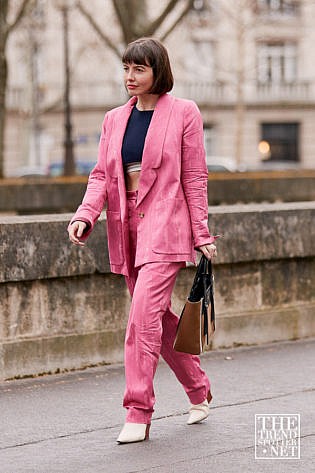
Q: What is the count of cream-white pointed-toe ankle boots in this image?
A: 2